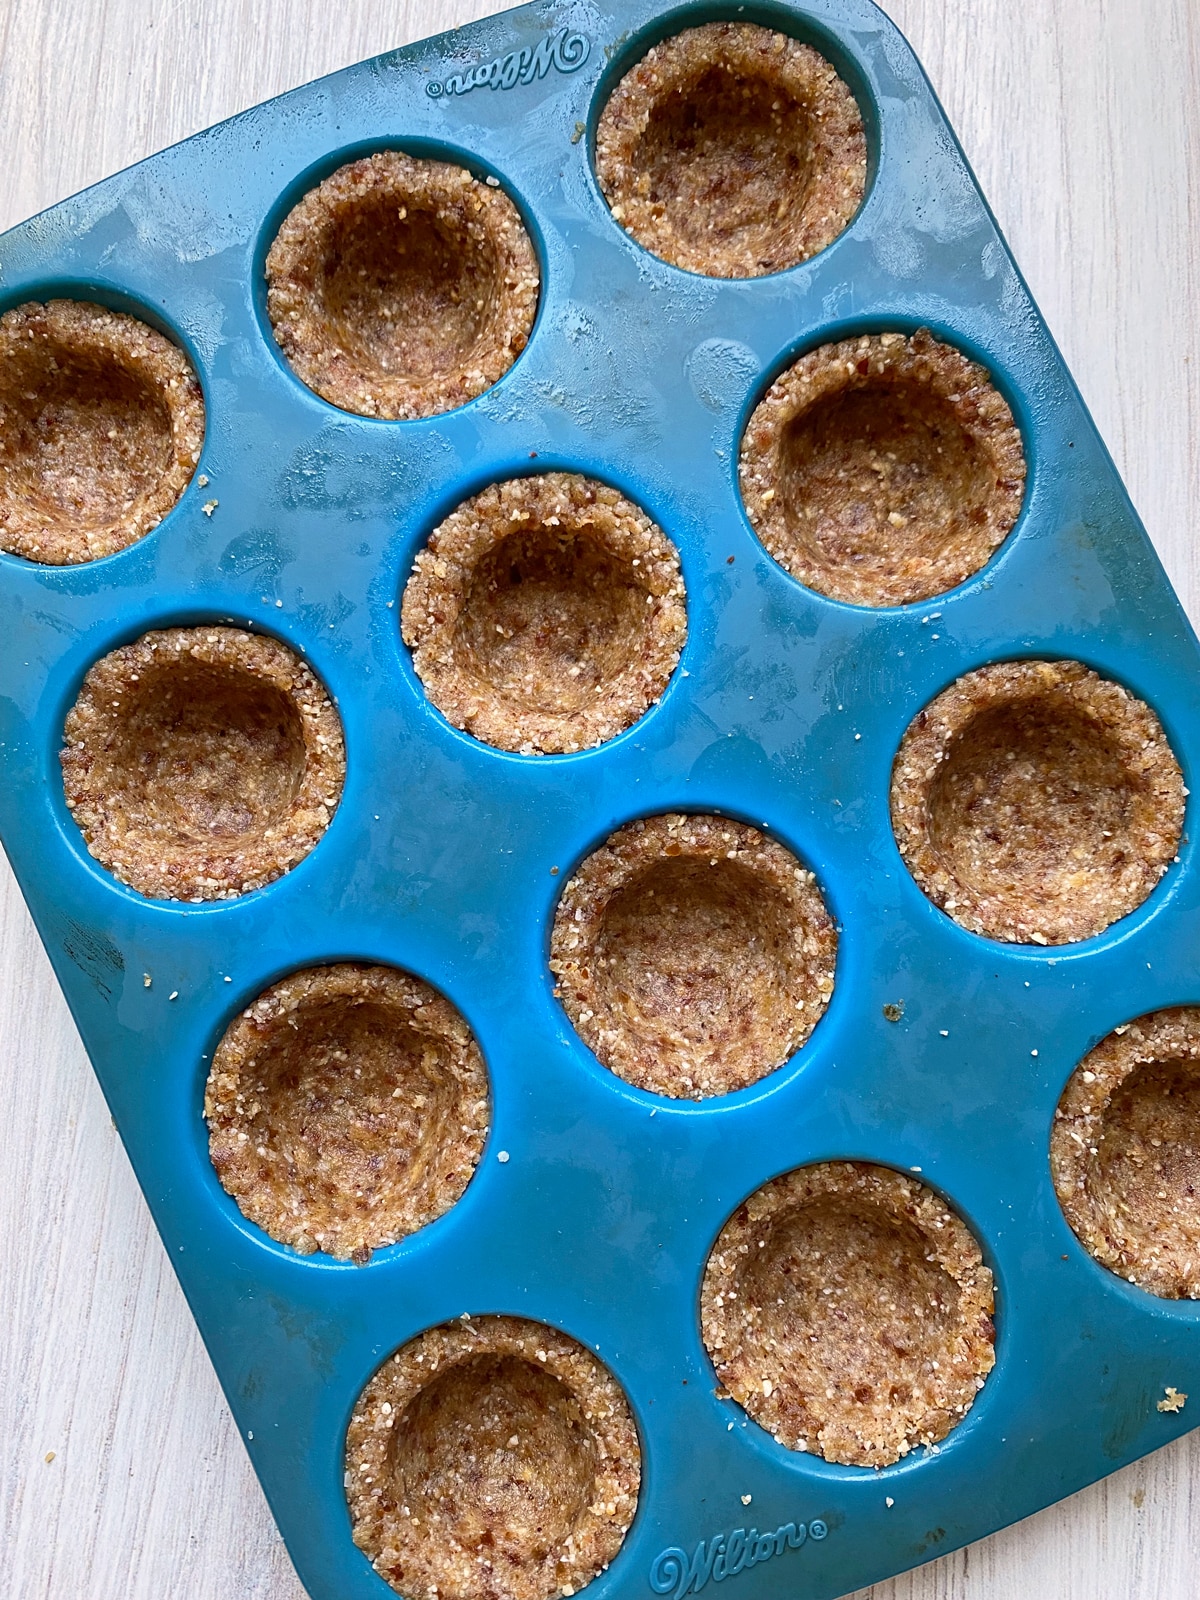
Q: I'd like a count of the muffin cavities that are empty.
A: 0